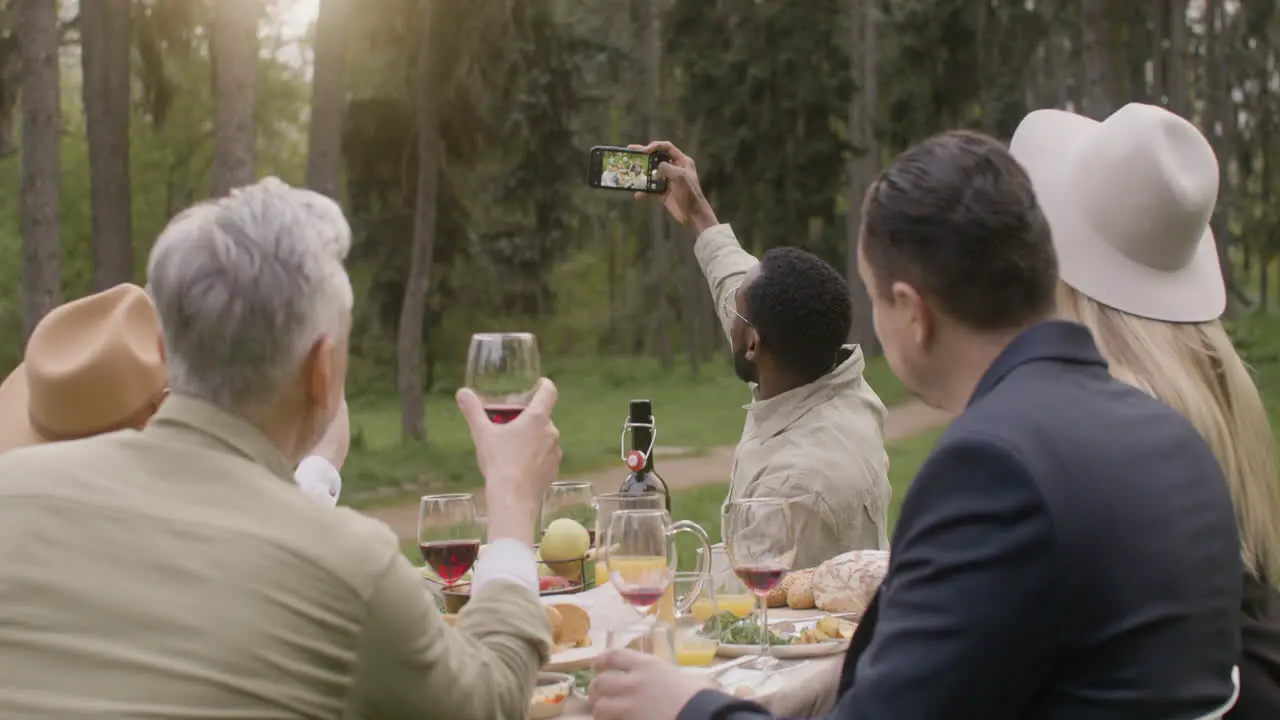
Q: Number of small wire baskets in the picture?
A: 1